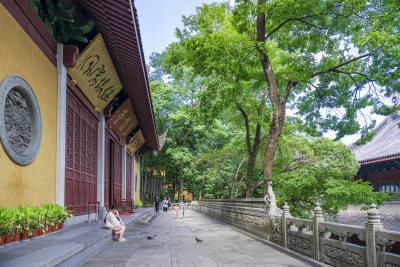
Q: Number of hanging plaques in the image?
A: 3